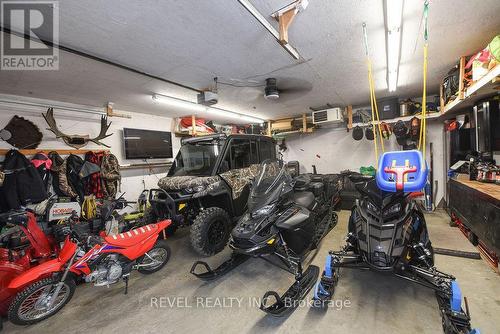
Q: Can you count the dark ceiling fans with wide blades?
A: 1